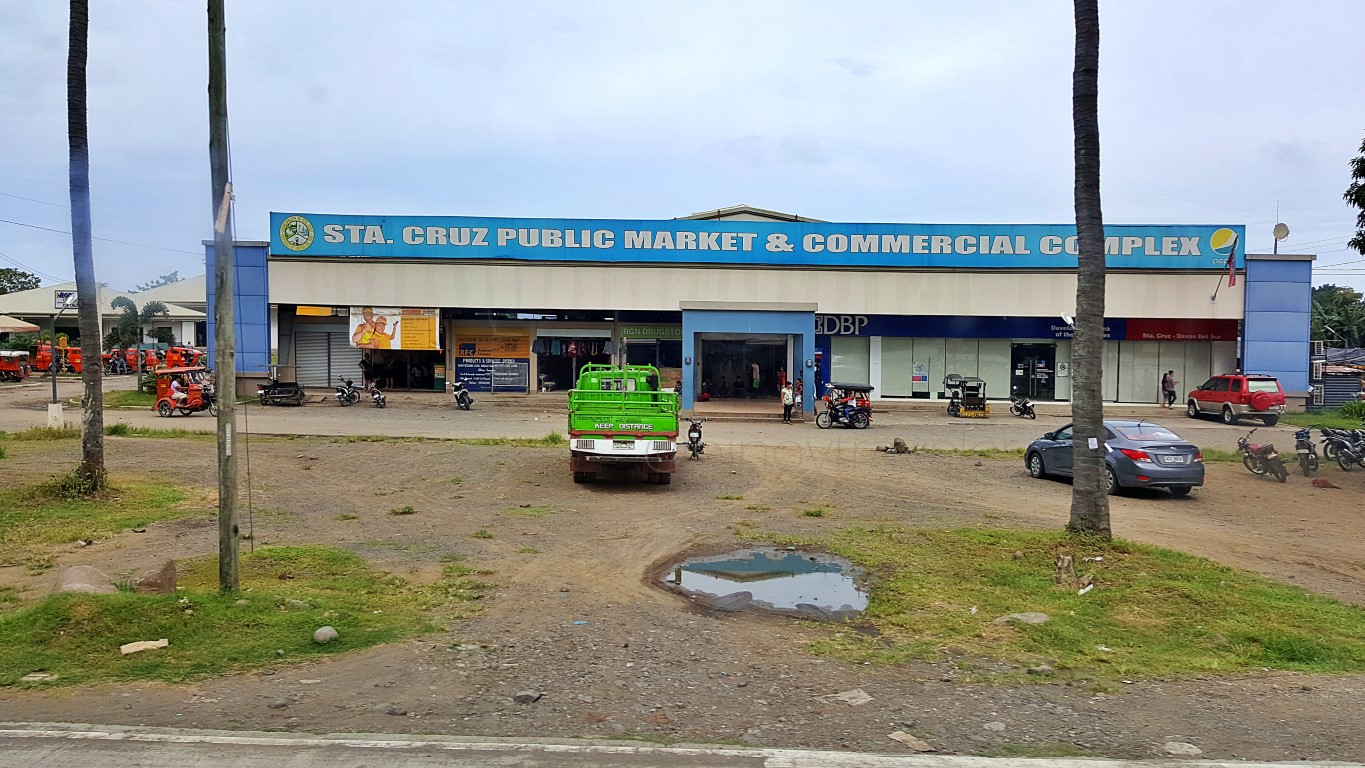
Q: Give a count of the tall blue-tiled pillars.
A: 2